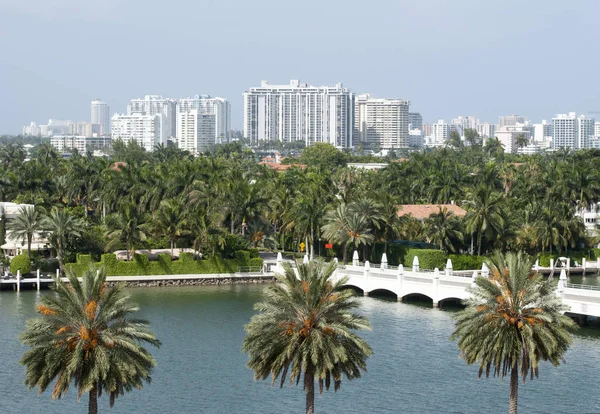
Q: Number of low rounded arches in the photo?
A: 4